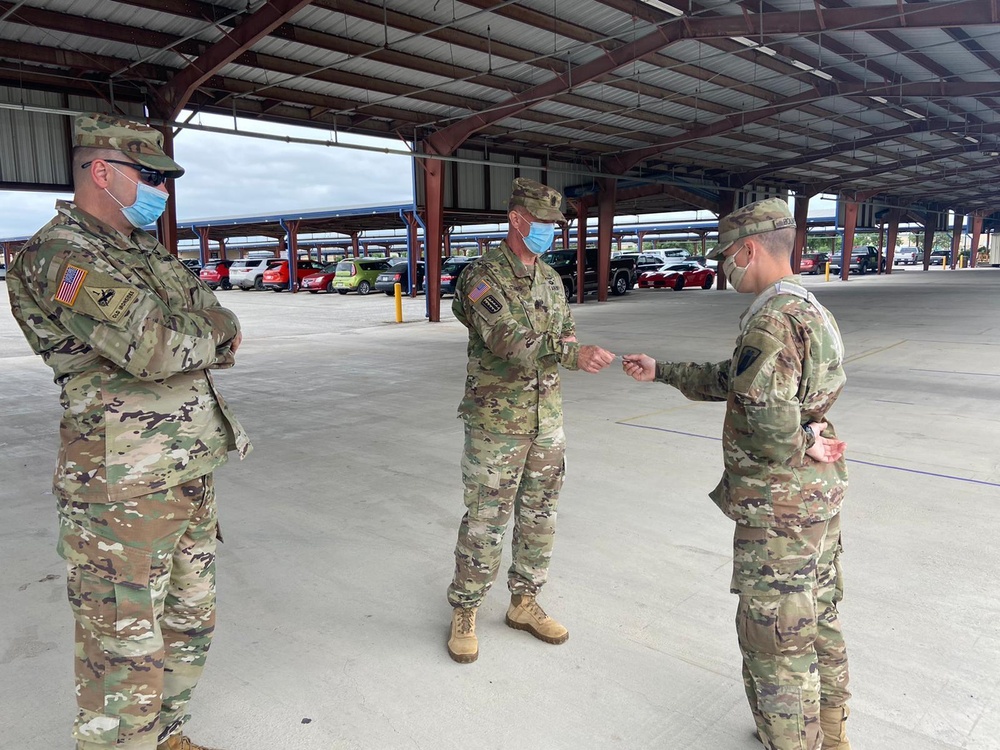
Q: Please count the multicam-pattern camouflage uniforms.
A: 3